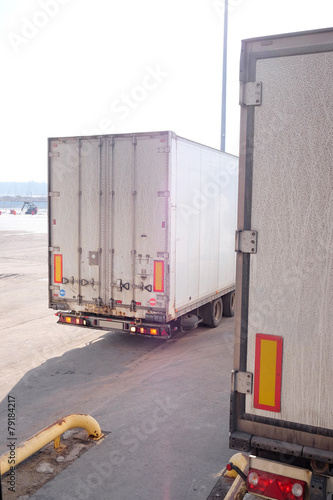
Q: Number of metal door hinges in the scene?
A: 11